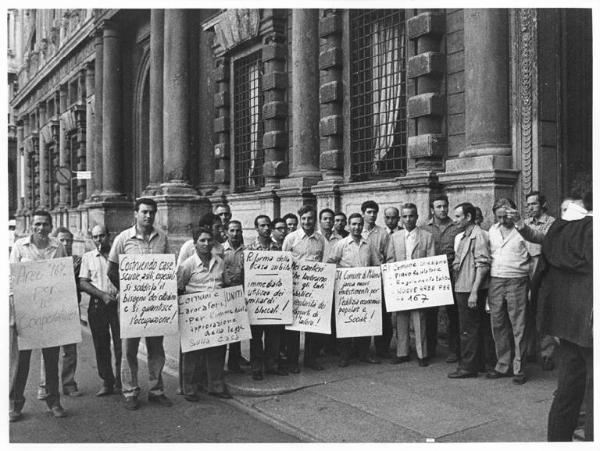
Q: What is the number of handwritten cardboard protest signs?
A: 7